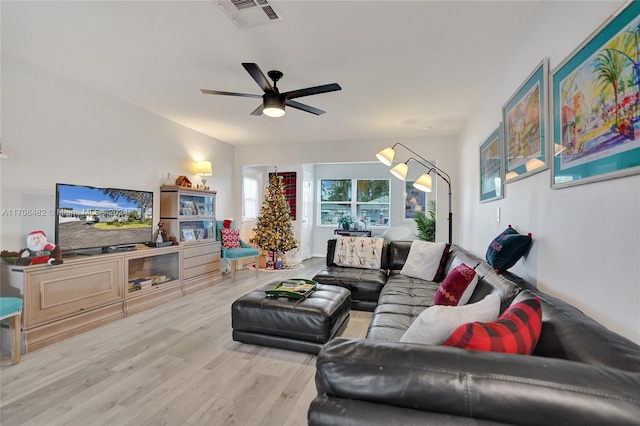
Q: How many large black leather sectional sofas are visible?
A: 1